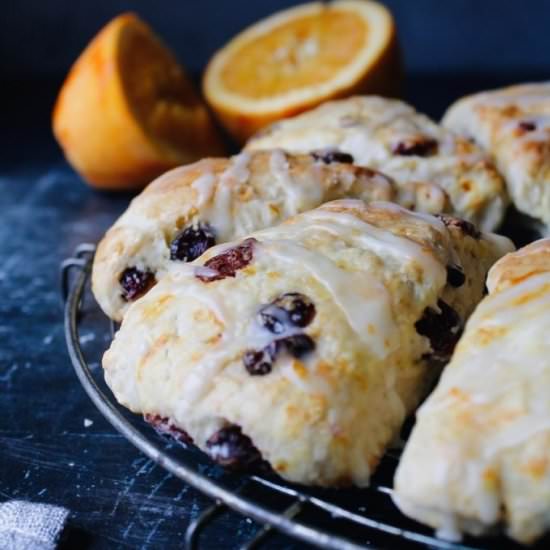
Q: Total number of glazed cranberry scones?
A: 5